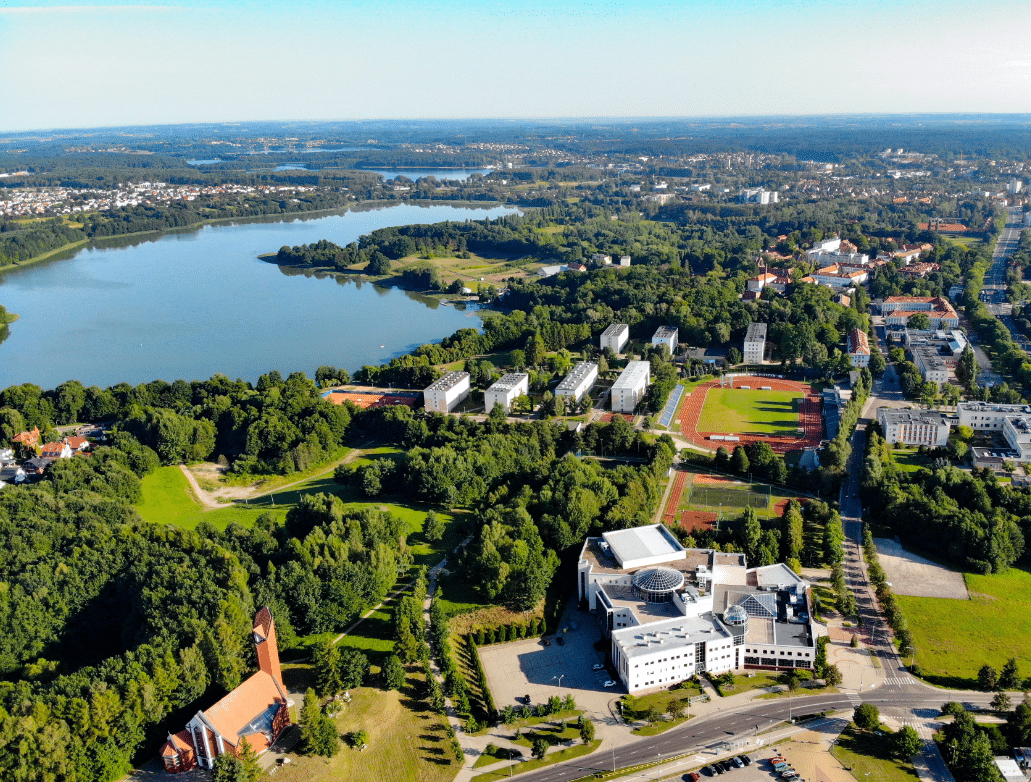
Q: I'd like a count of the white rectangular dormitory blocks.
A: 7